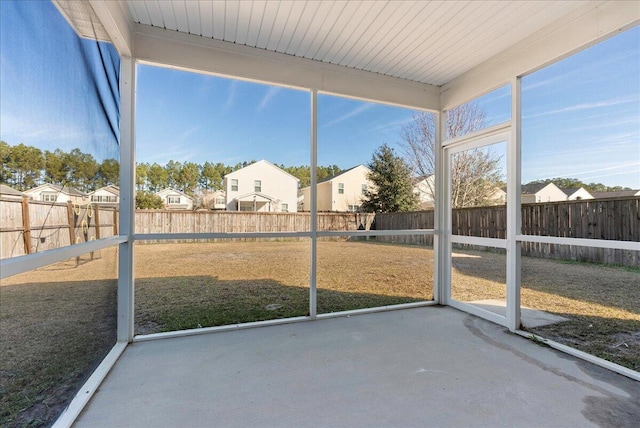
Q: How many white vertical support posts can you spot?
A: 4